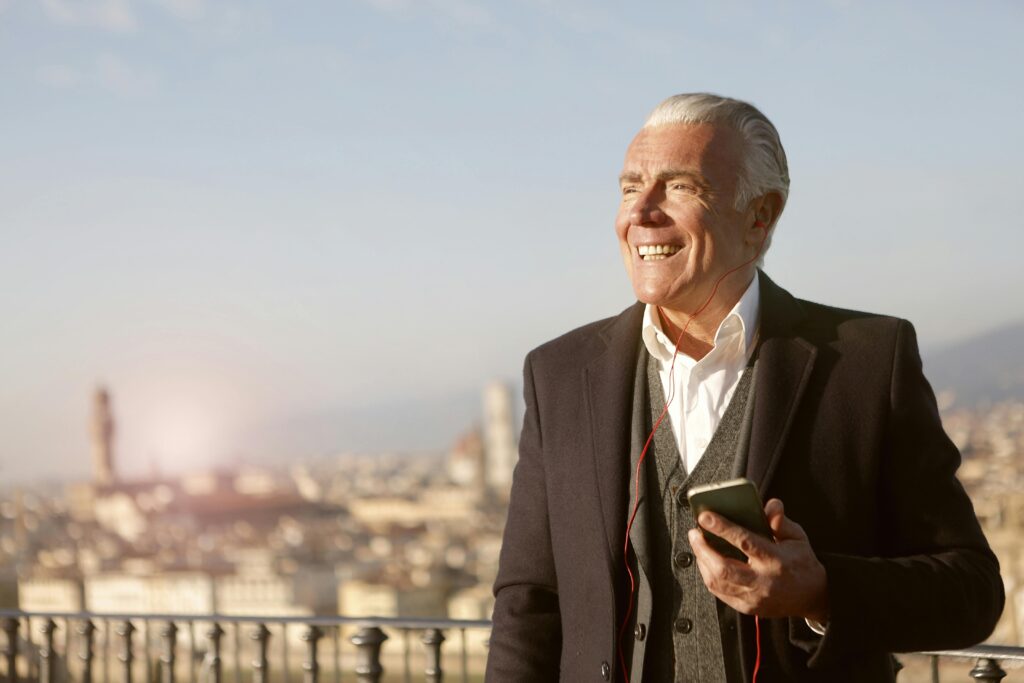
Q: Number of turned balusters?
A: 11